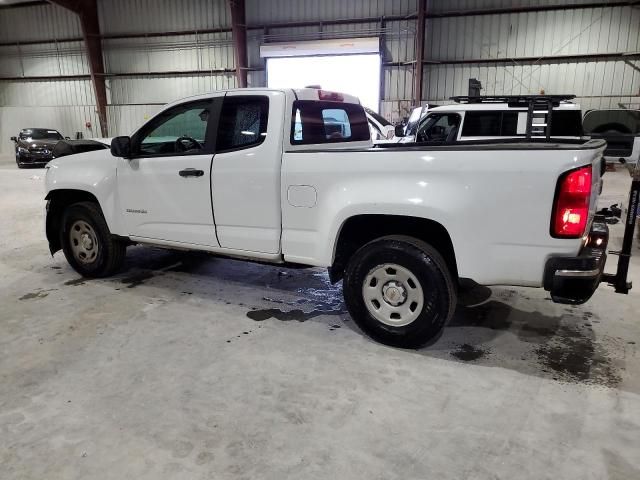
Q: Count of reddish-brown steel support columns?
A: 3